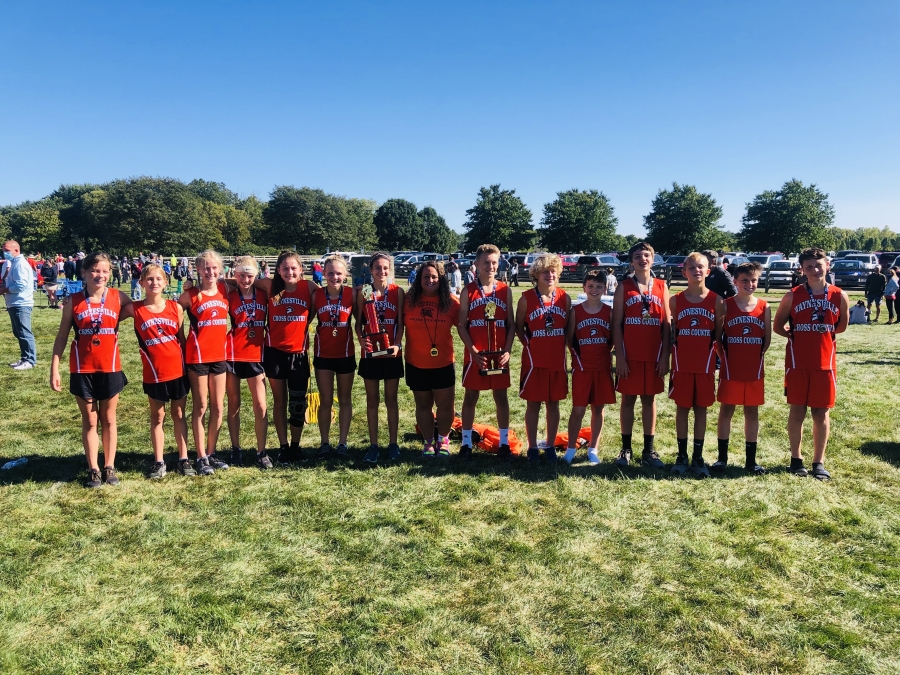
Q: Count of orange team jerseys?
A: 14